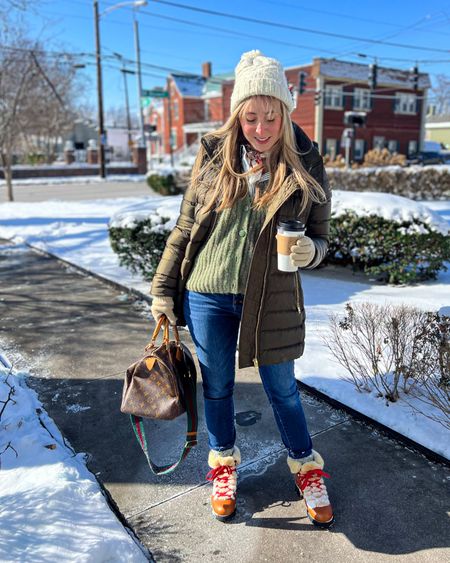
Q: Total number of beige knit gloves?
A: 2